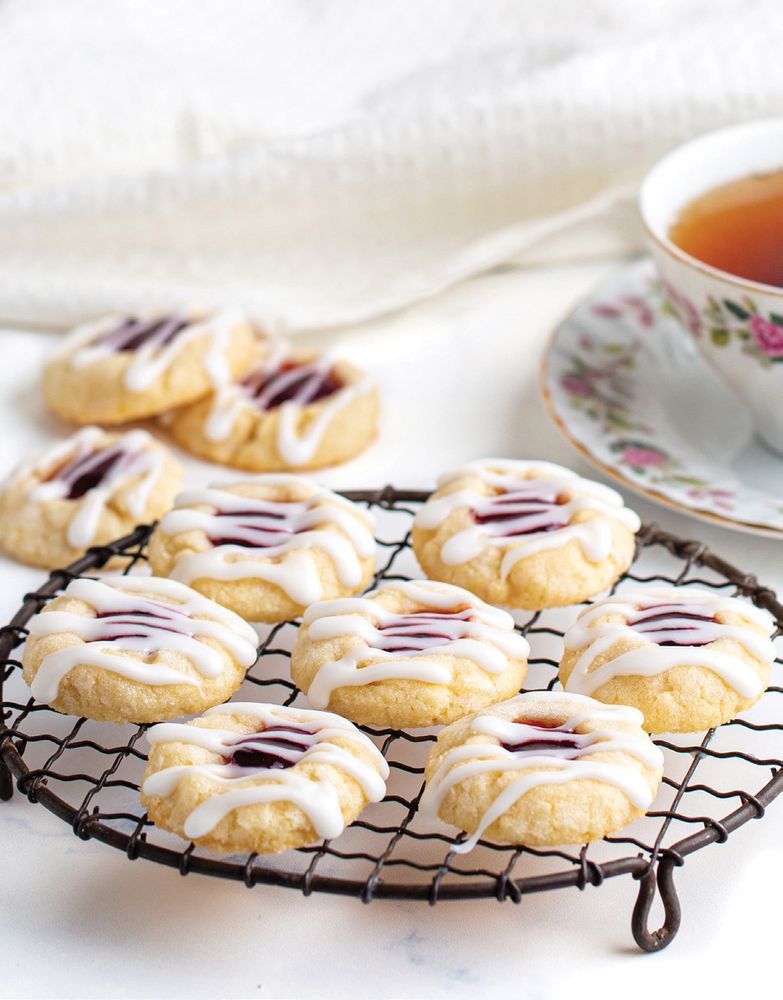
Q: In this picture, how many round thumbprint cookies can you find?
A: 10